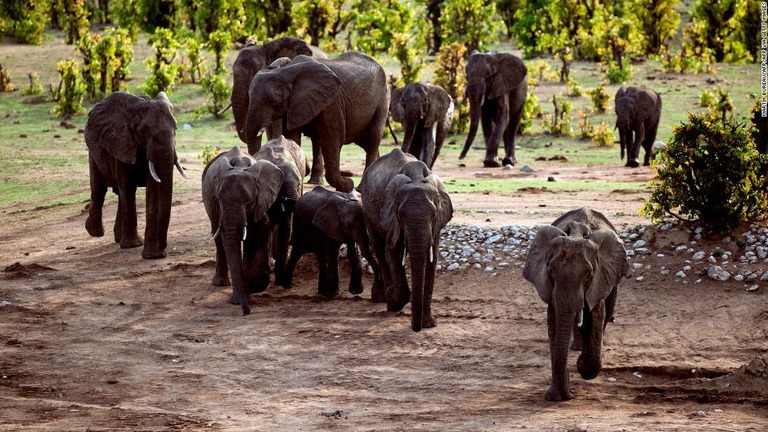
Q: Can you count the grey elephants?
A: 11